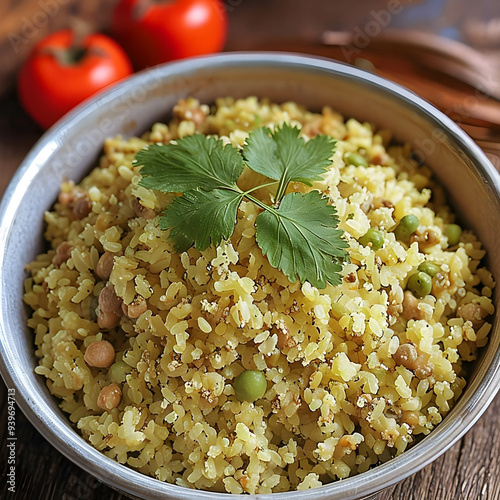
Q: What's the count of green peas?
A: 8